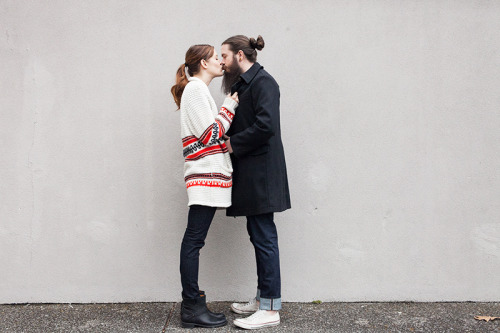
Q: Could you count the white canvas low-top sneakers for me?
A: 2